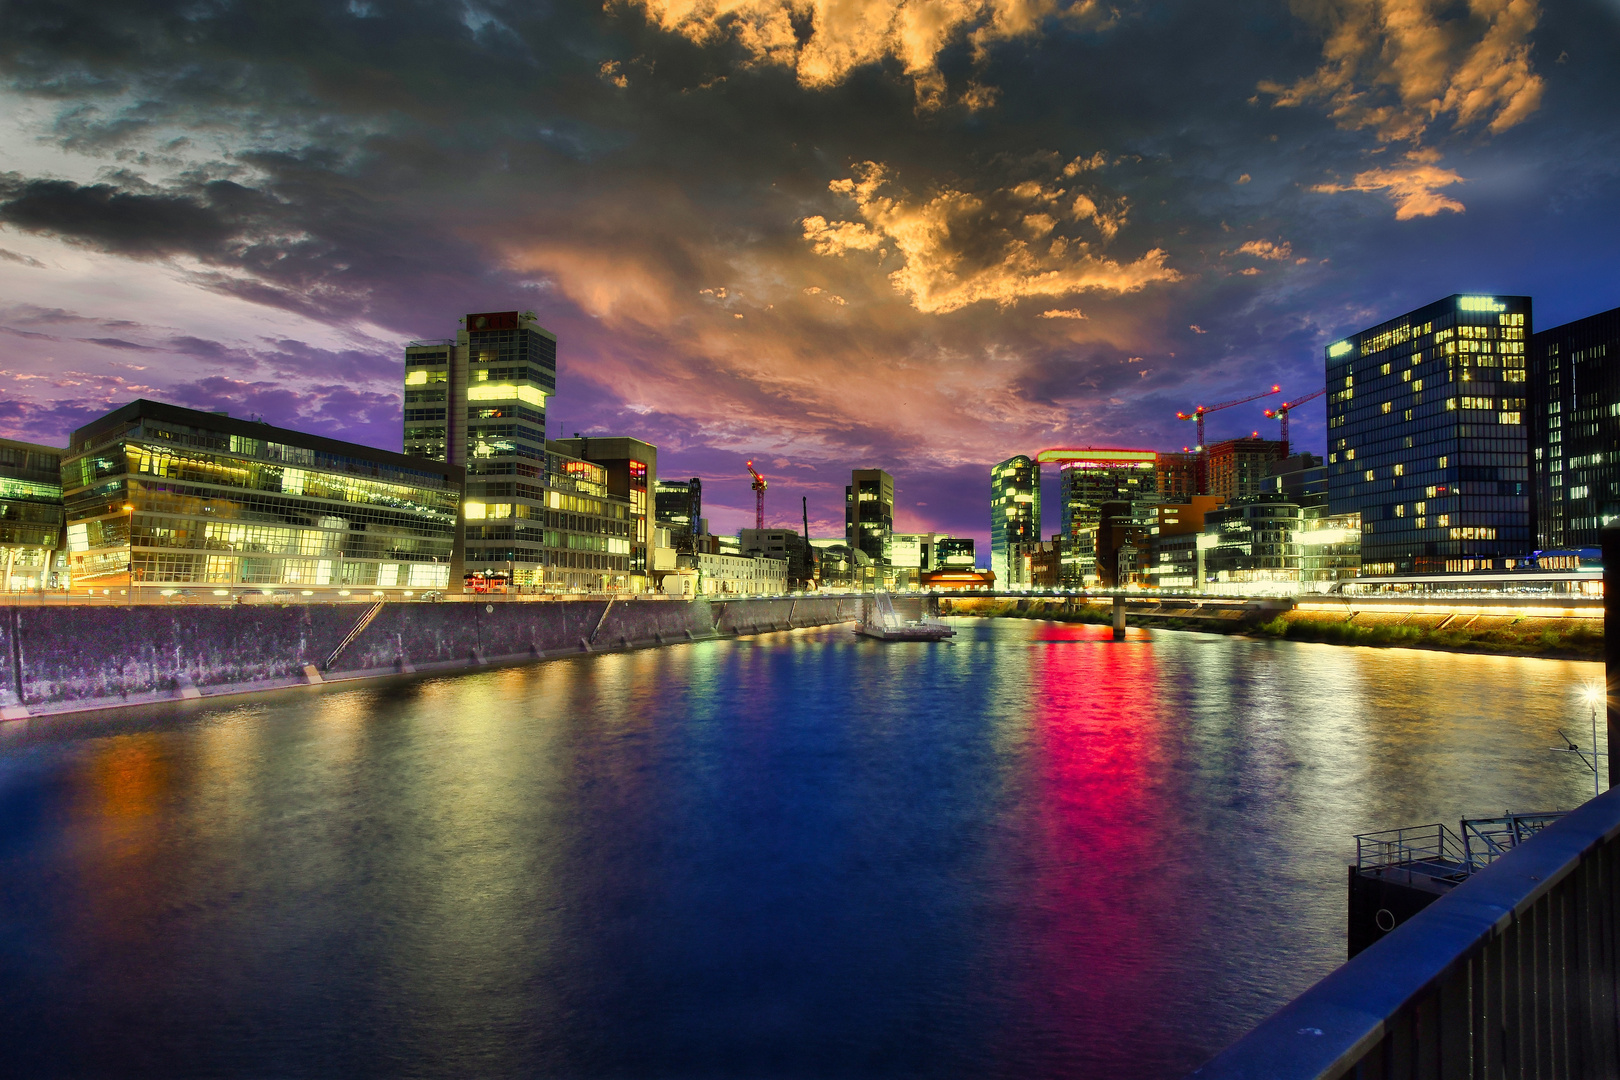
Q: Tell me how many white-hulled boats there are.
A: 1